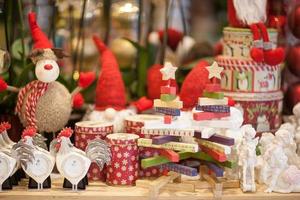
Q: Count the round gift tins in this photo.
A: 6